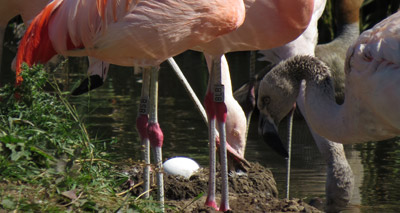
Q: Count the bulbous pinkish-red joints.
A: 4